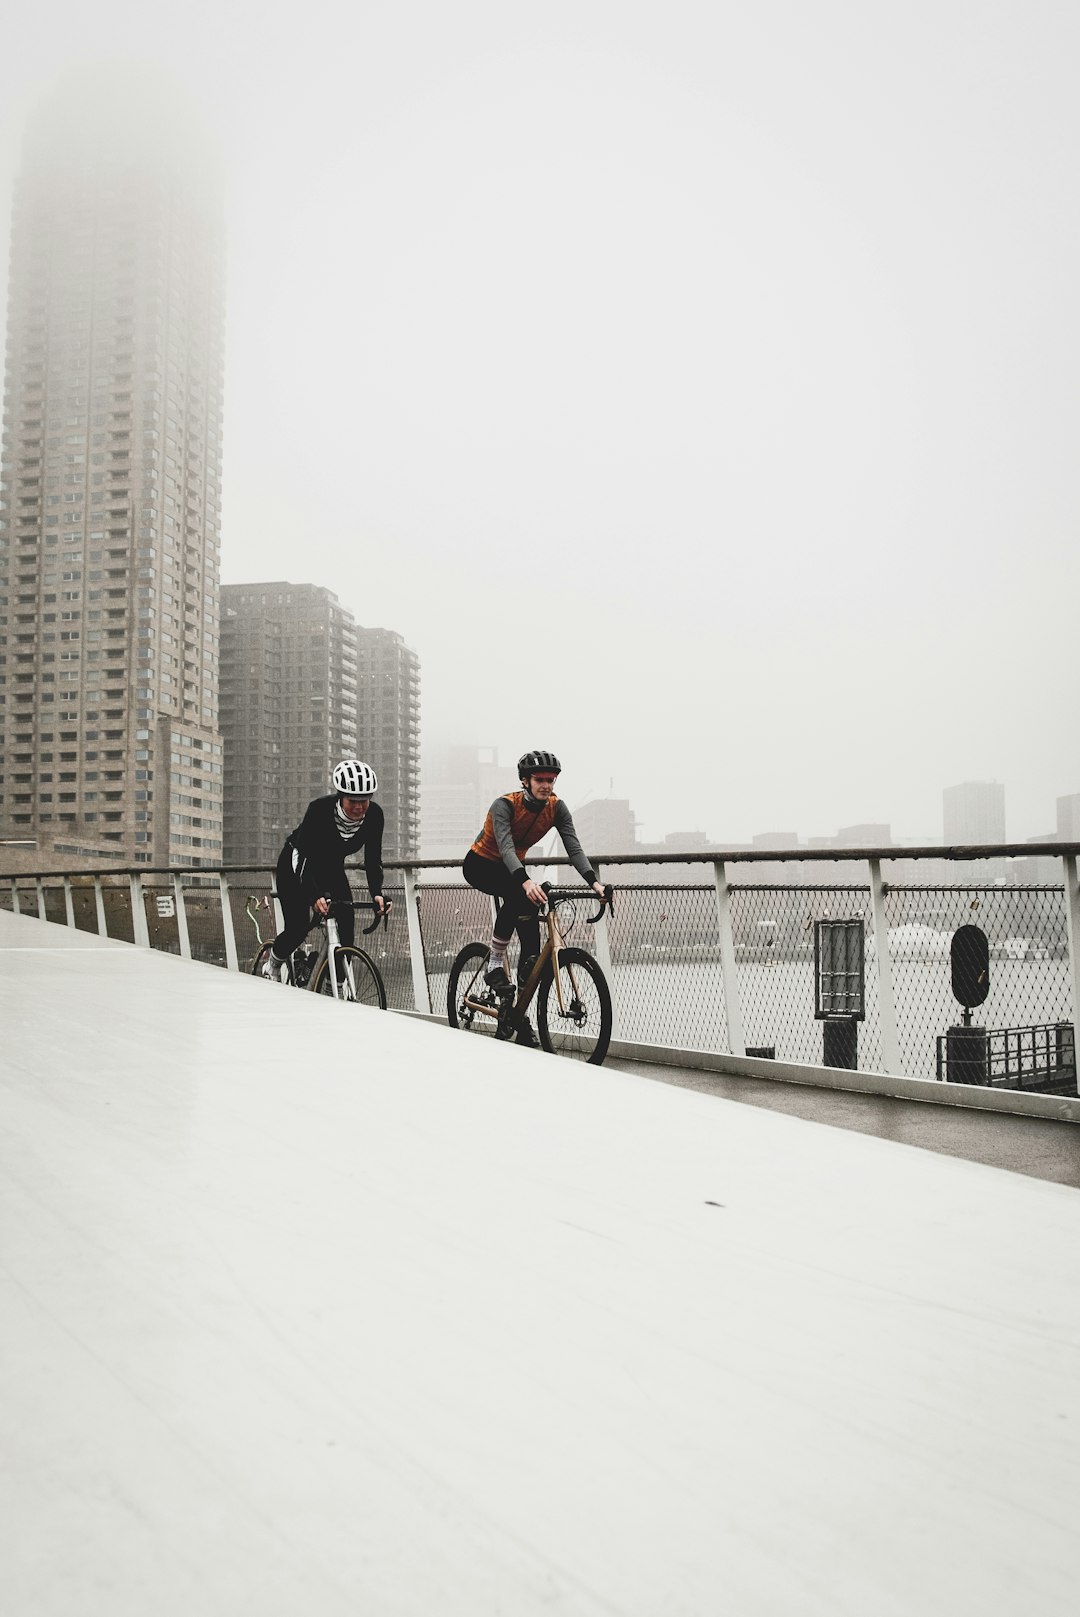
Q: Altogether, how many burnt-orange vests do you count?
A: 1